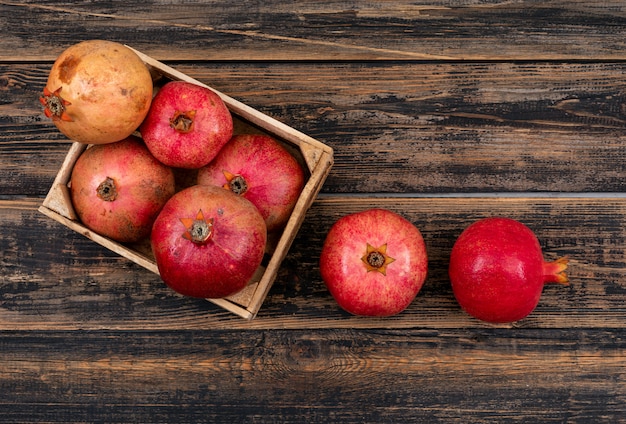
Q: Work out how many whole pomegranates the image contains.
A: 7